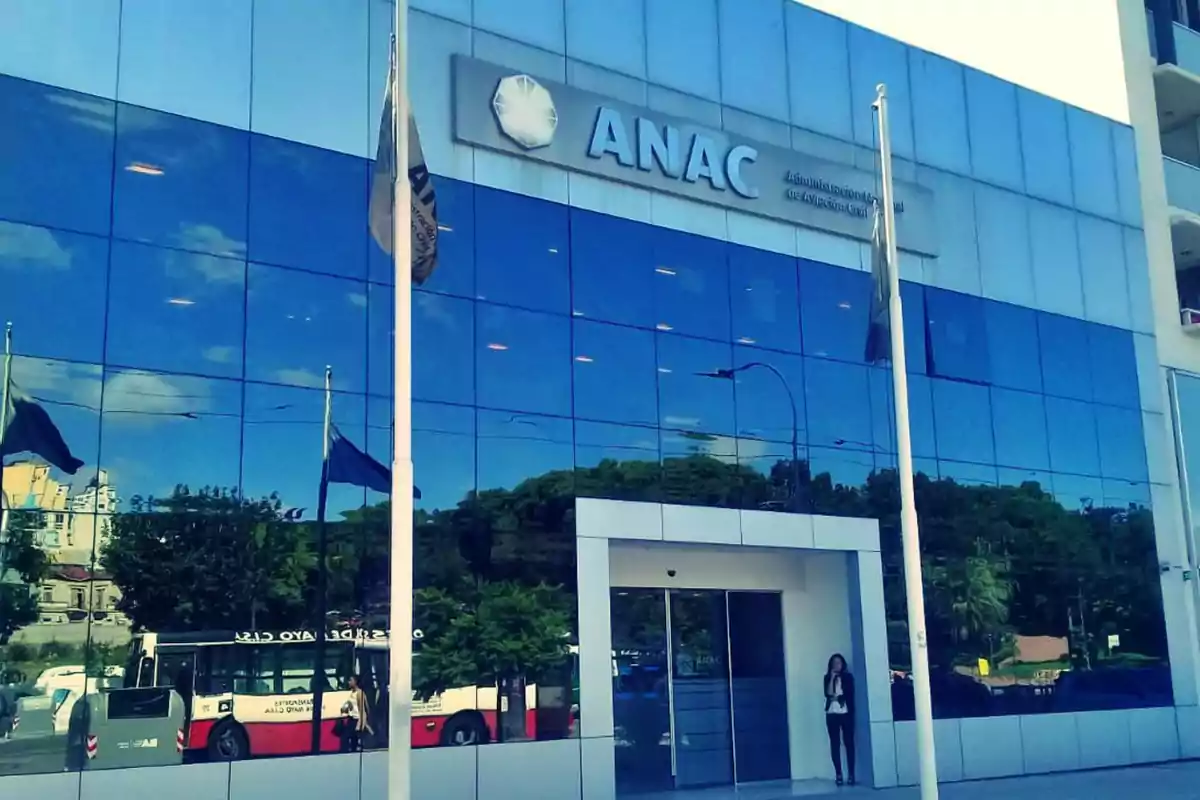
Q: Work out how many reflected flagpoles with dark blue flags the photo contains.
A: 2